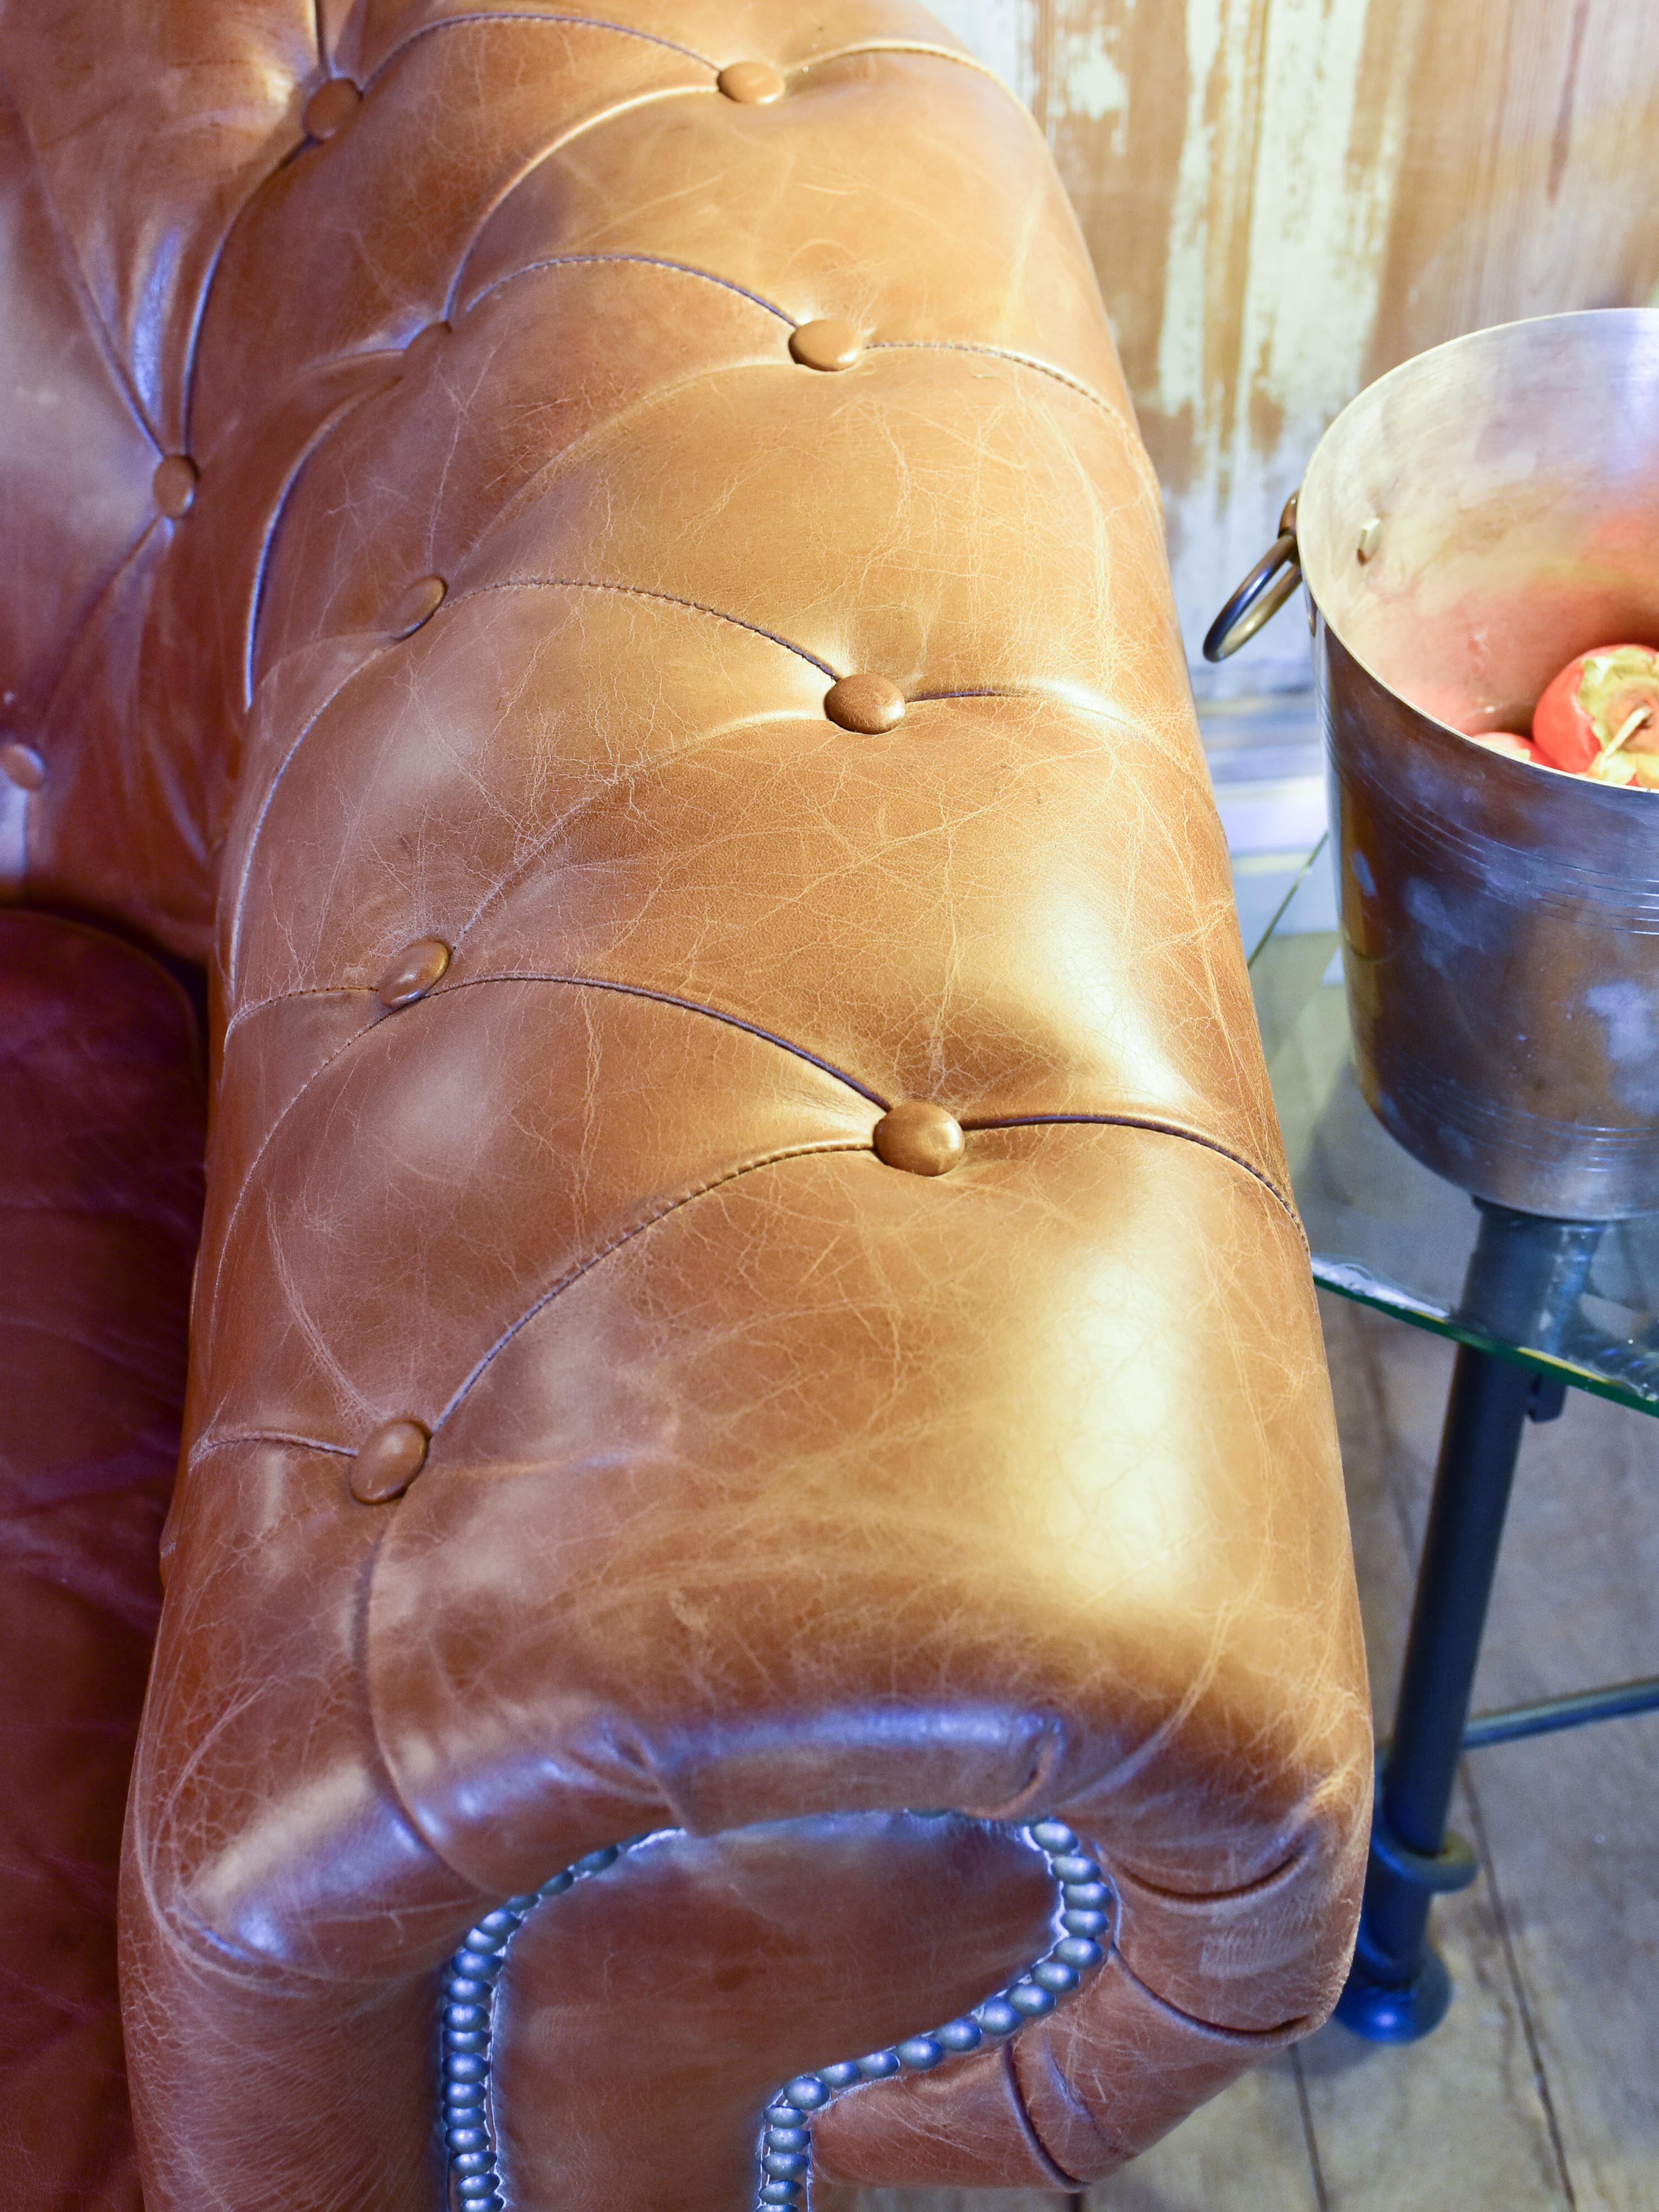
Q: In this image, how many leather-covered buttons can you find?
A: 11